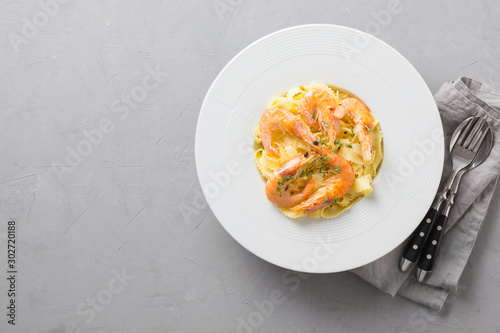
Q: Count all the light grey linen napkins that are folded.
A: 1